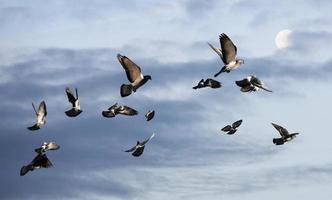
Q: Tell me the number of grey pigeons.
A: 13